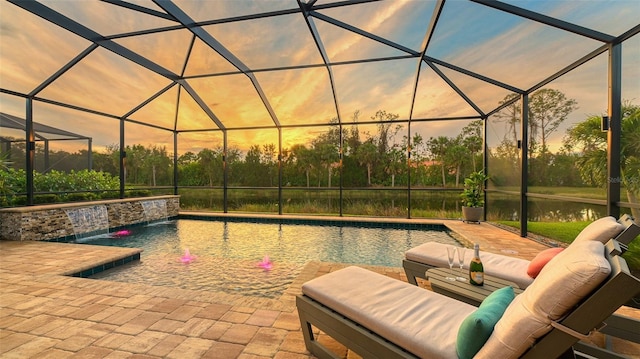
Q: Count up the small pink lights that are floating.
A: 3